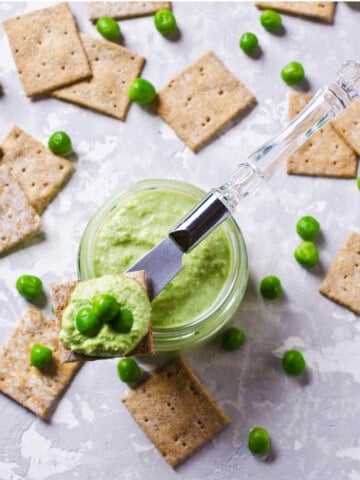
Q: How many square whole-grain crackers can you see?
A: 13